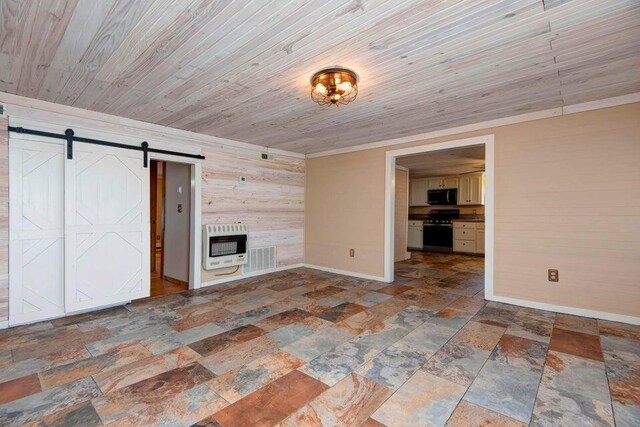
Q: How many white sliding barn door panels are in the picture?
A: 2